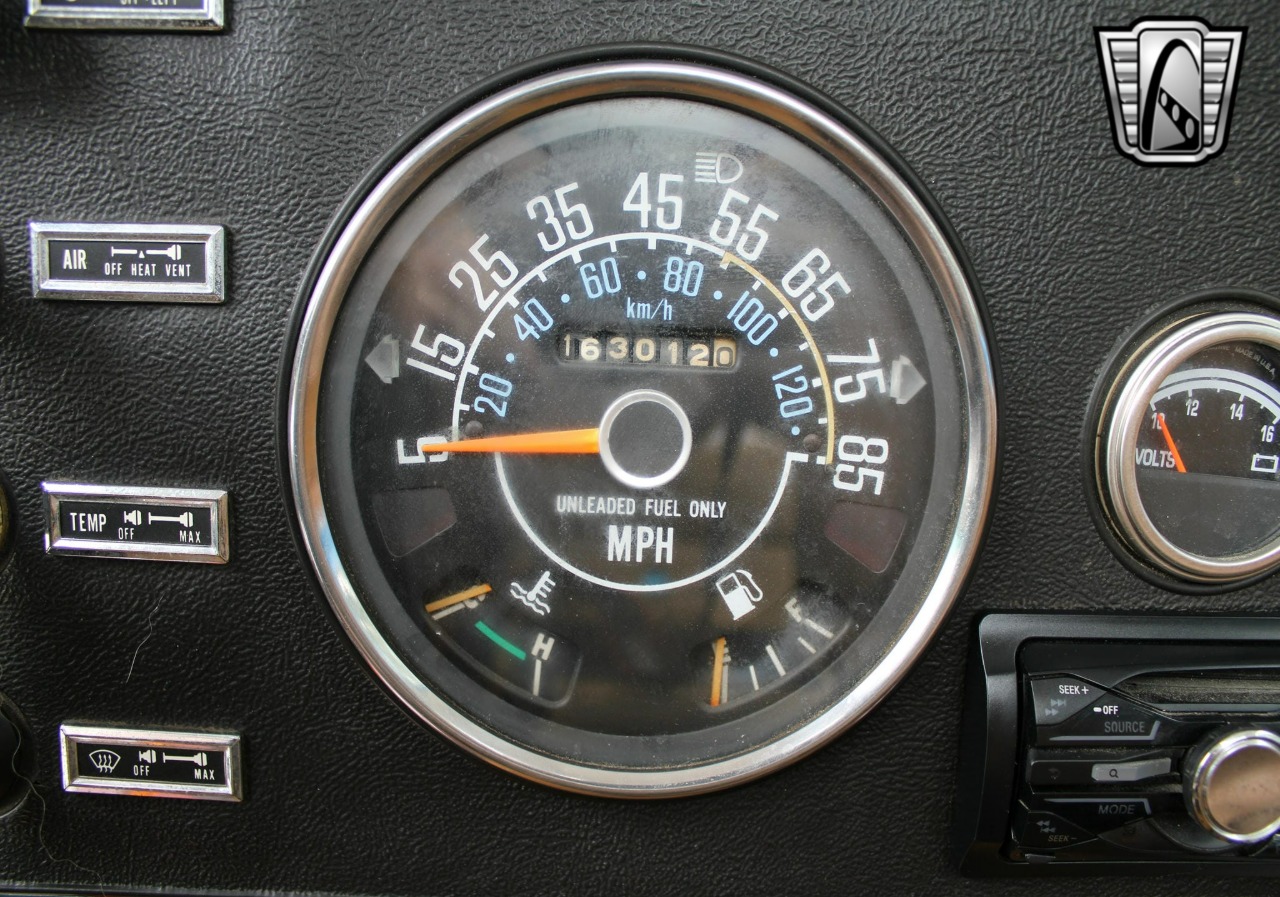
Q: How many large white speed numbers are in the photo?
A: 9